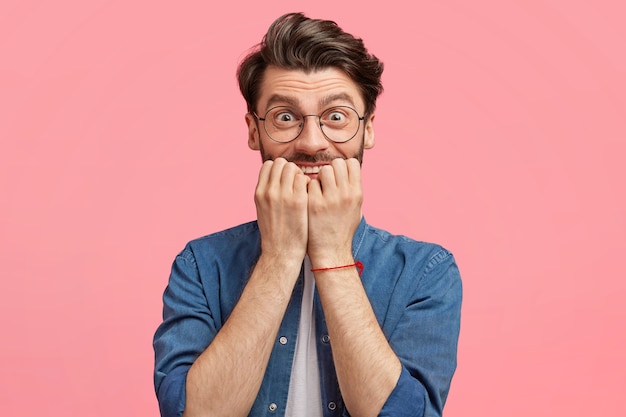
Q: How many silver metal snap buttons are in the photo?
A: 4